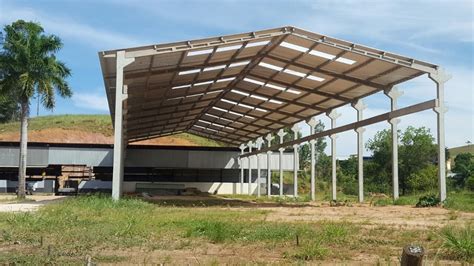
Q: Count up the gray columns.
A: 12